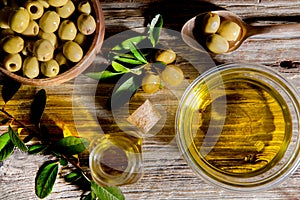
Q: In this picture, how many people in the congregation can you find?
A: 0